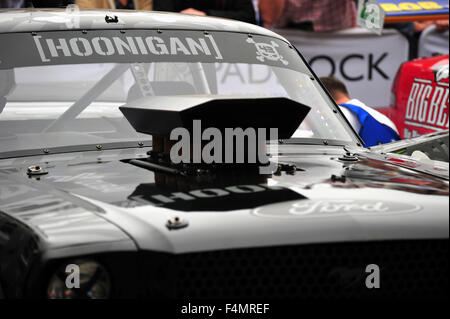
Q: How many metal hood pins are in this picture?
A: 3